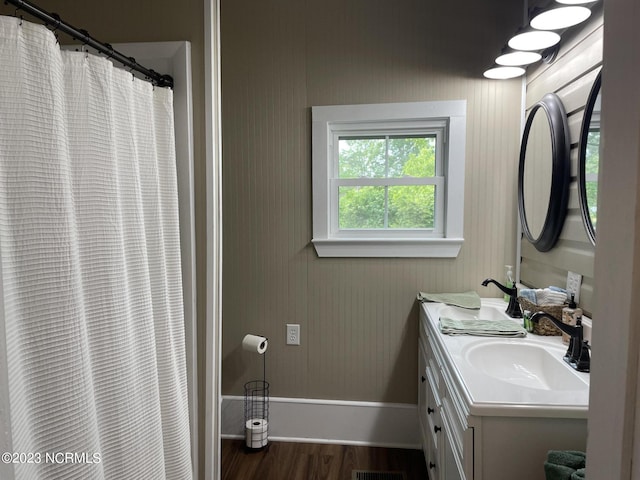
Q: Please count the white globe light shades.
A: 5